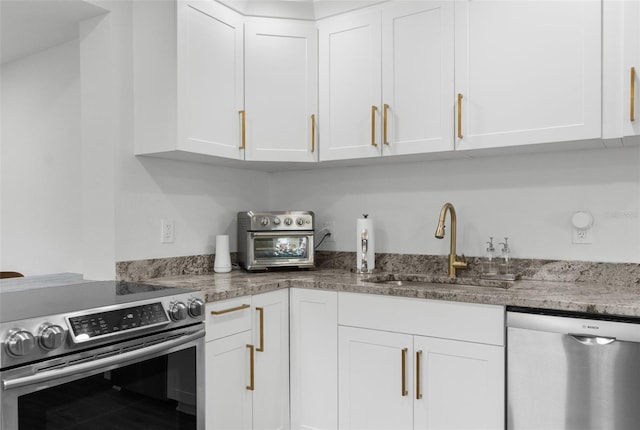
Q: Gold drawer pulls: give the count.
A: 11